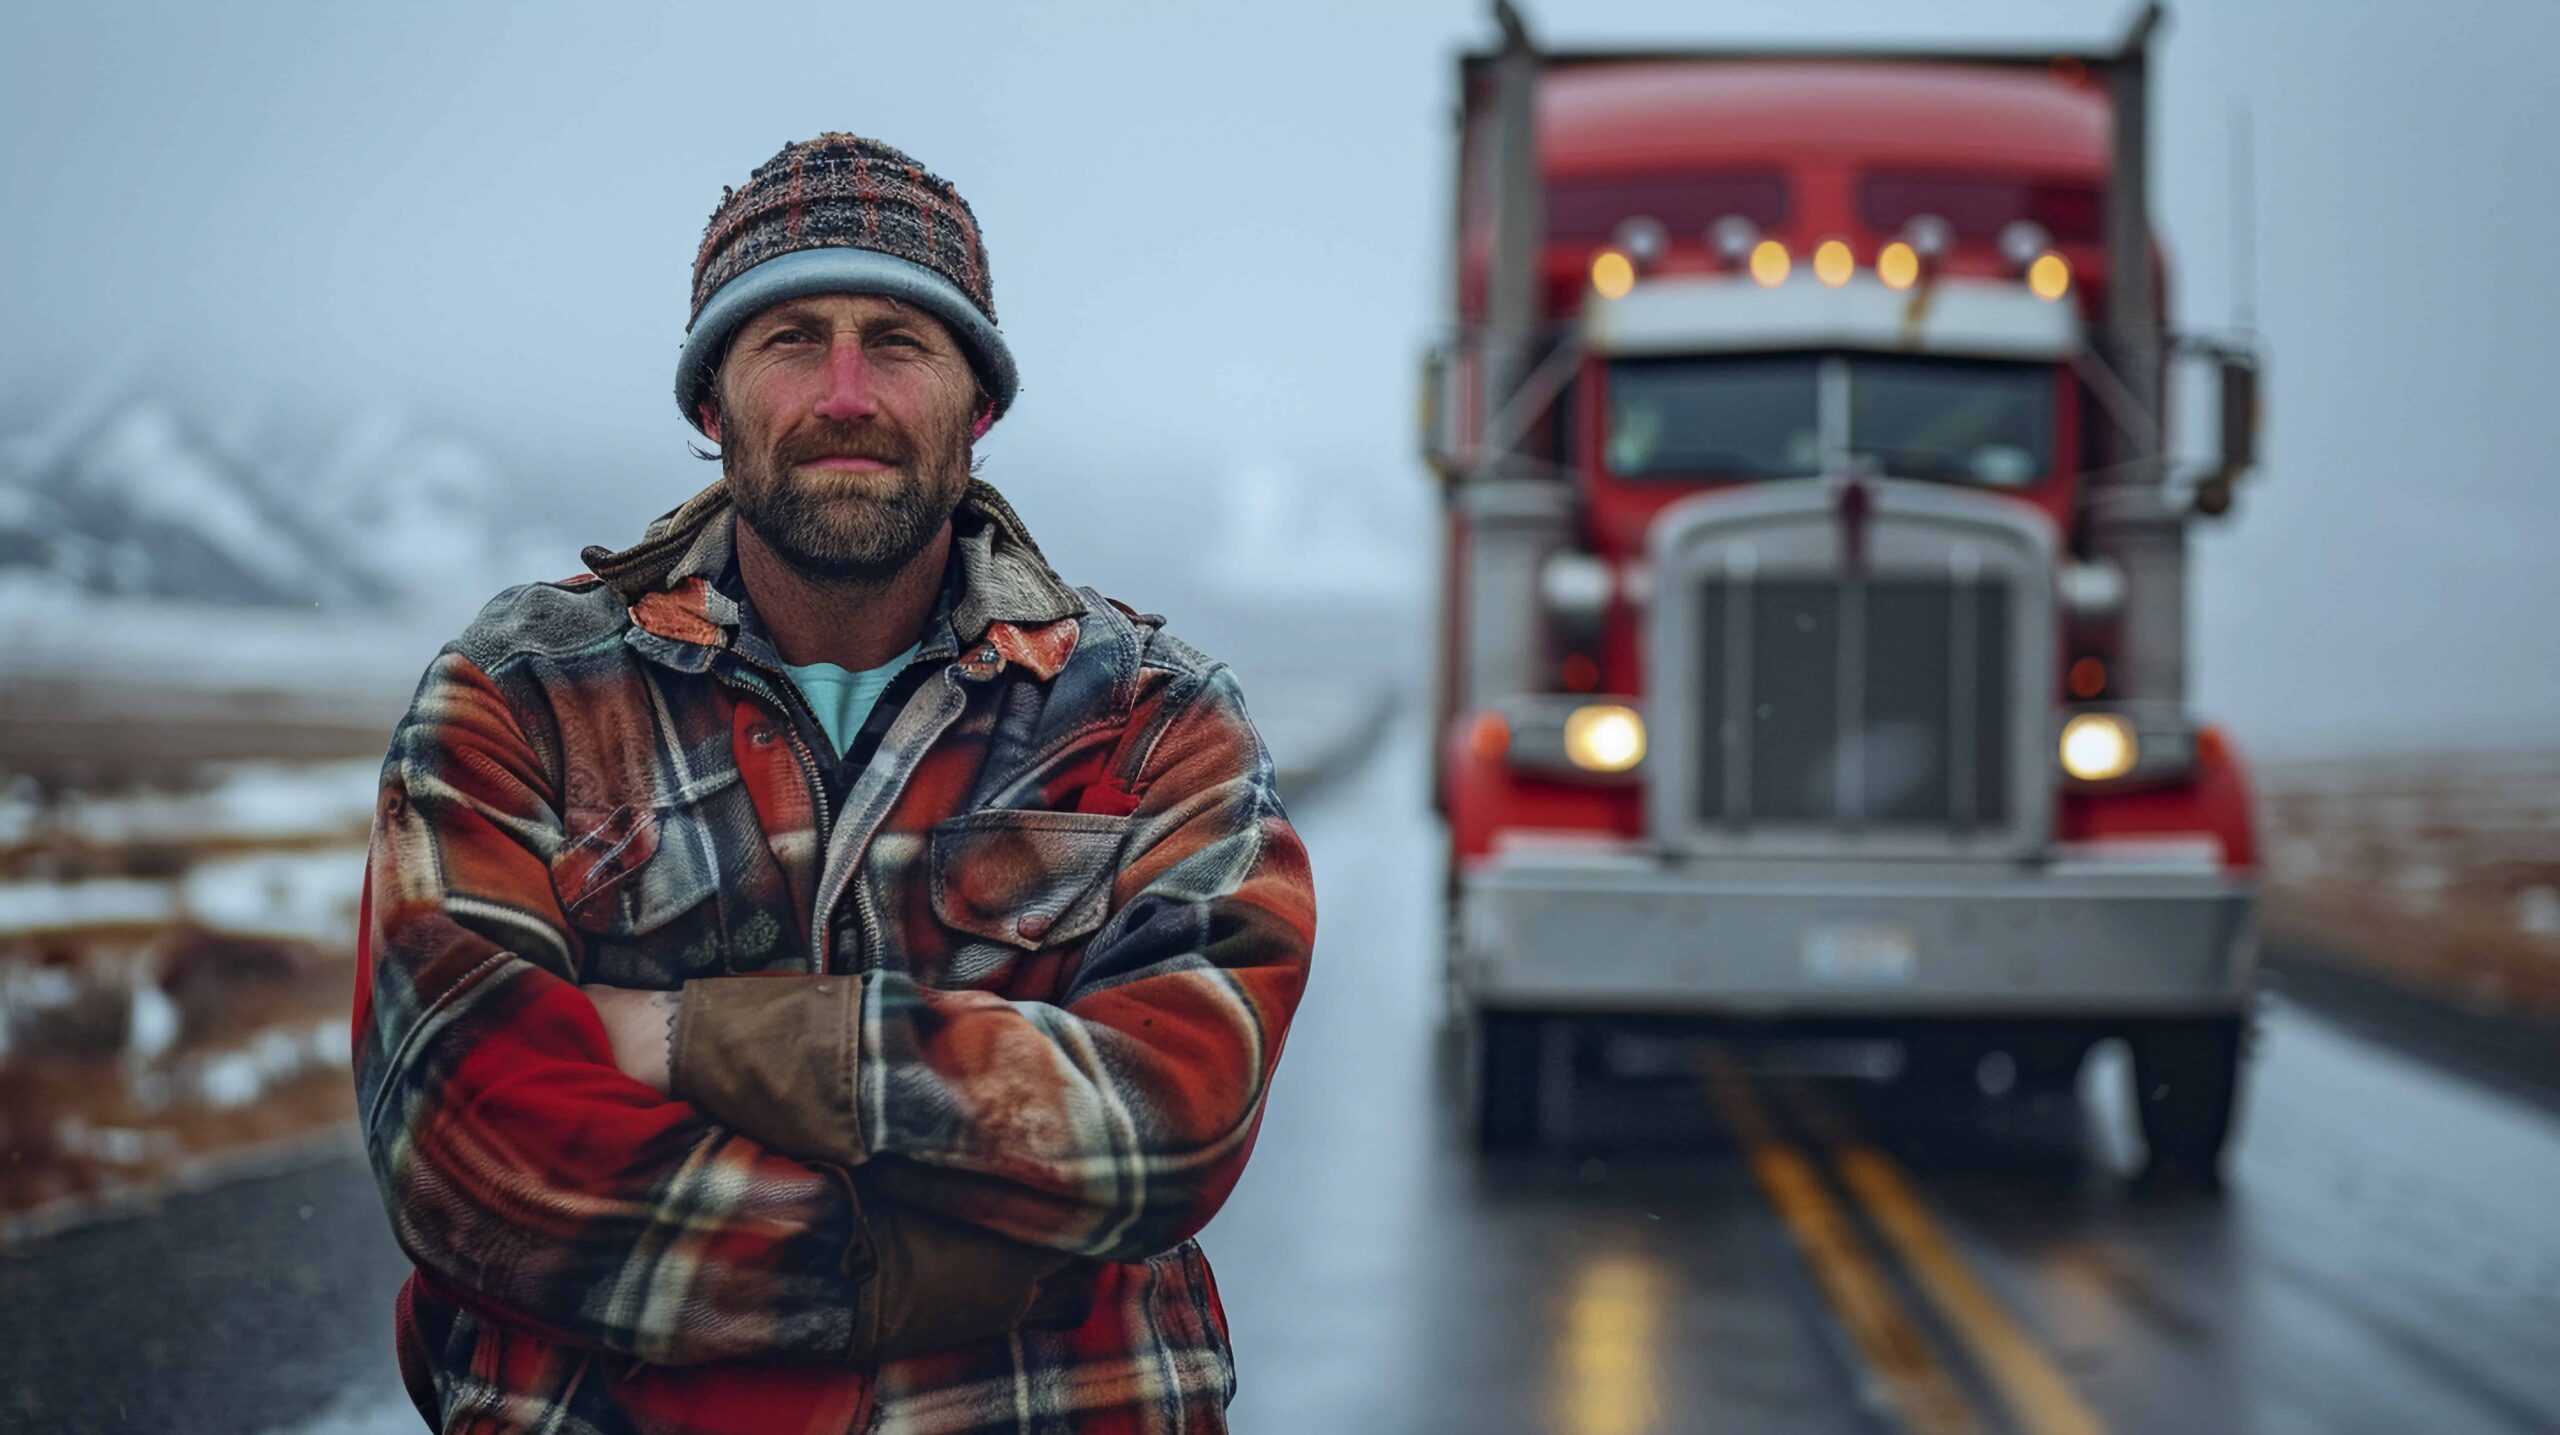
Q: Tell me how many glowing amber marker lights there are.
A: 5